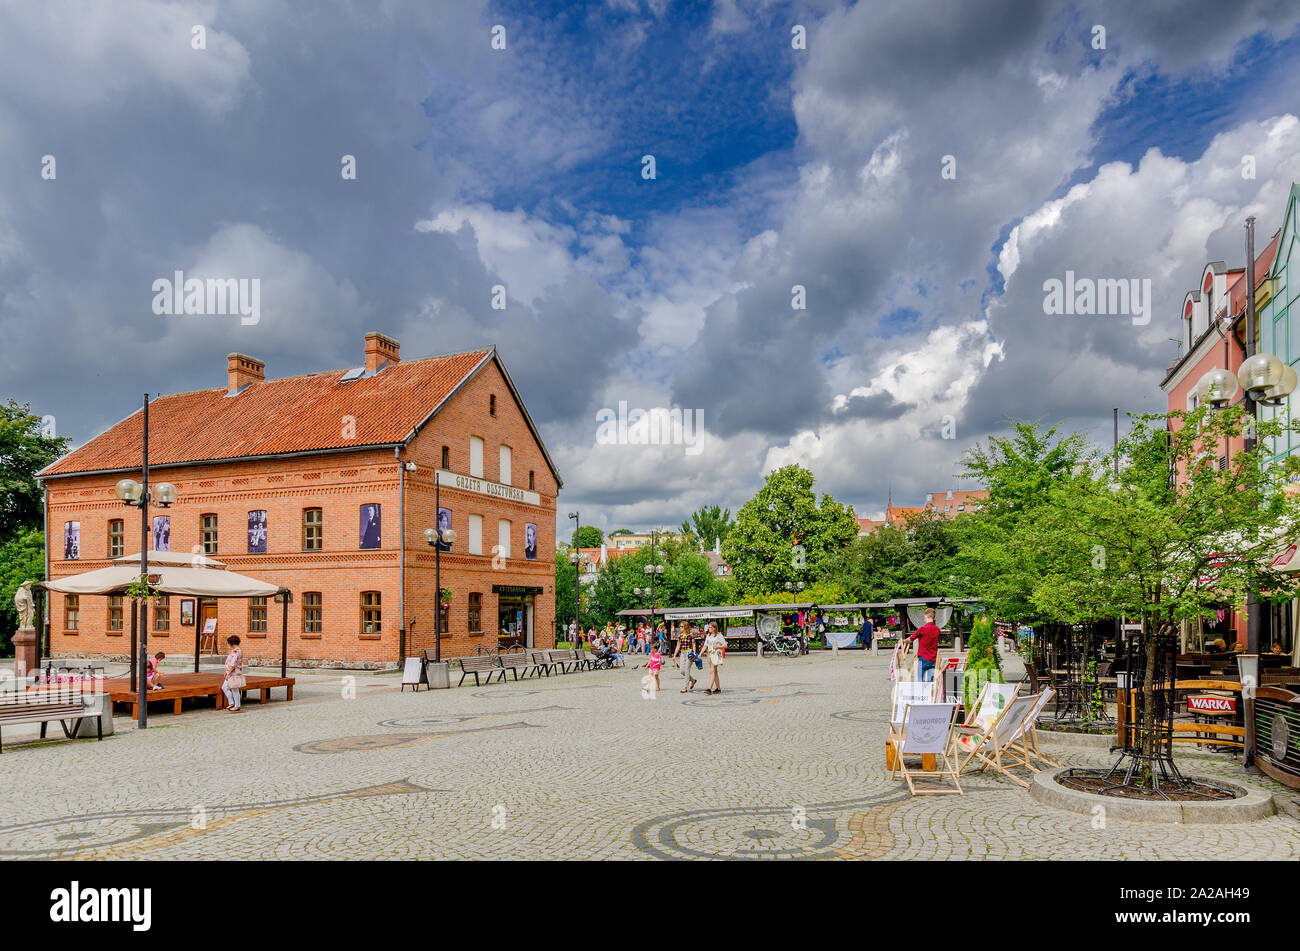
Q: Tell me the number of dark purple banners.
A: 6